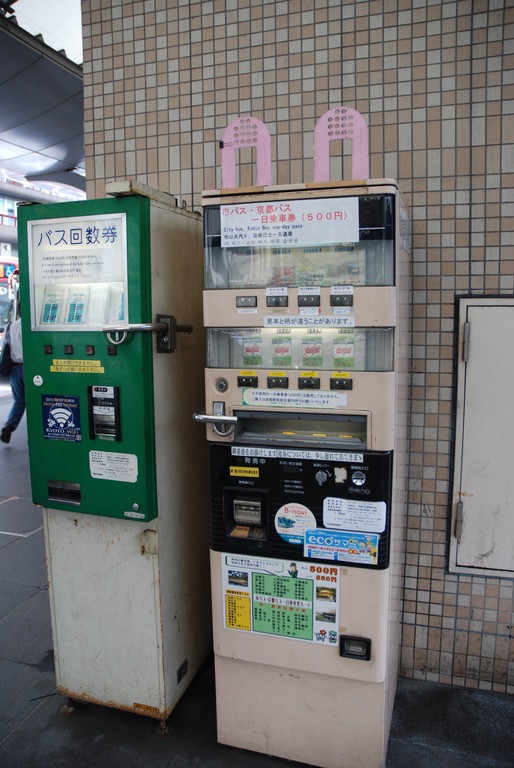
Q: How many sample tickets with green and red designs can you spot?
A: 4